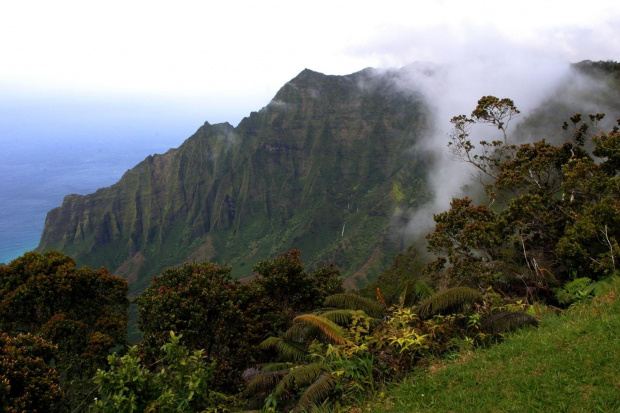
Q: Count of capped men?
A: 0